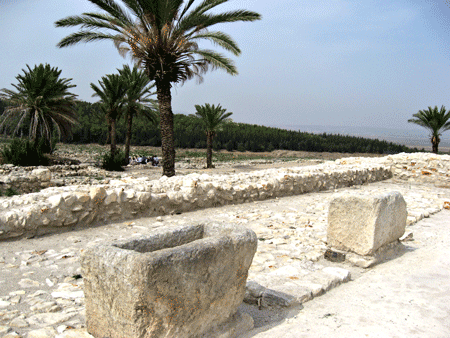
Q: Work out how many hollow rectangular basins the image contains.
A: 1